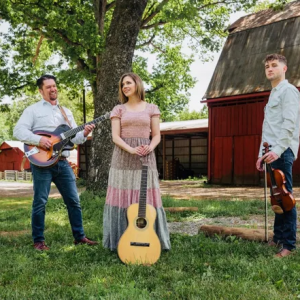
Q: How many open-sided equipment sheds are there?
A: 1